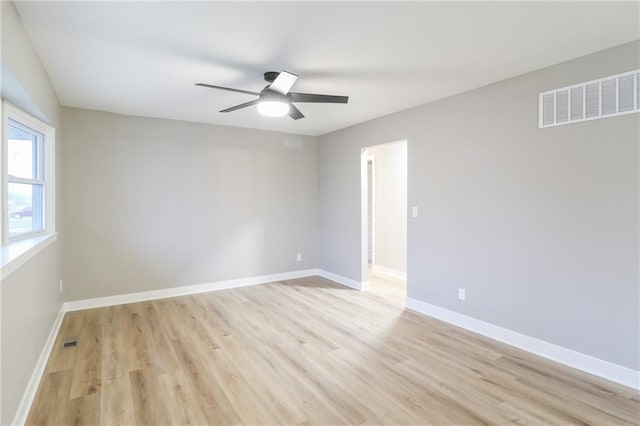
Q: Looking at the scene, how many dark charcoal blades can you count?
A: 4